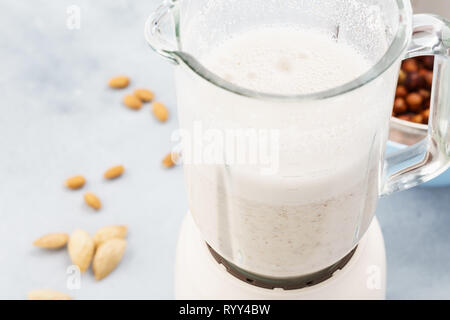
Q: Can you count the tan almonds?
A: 5